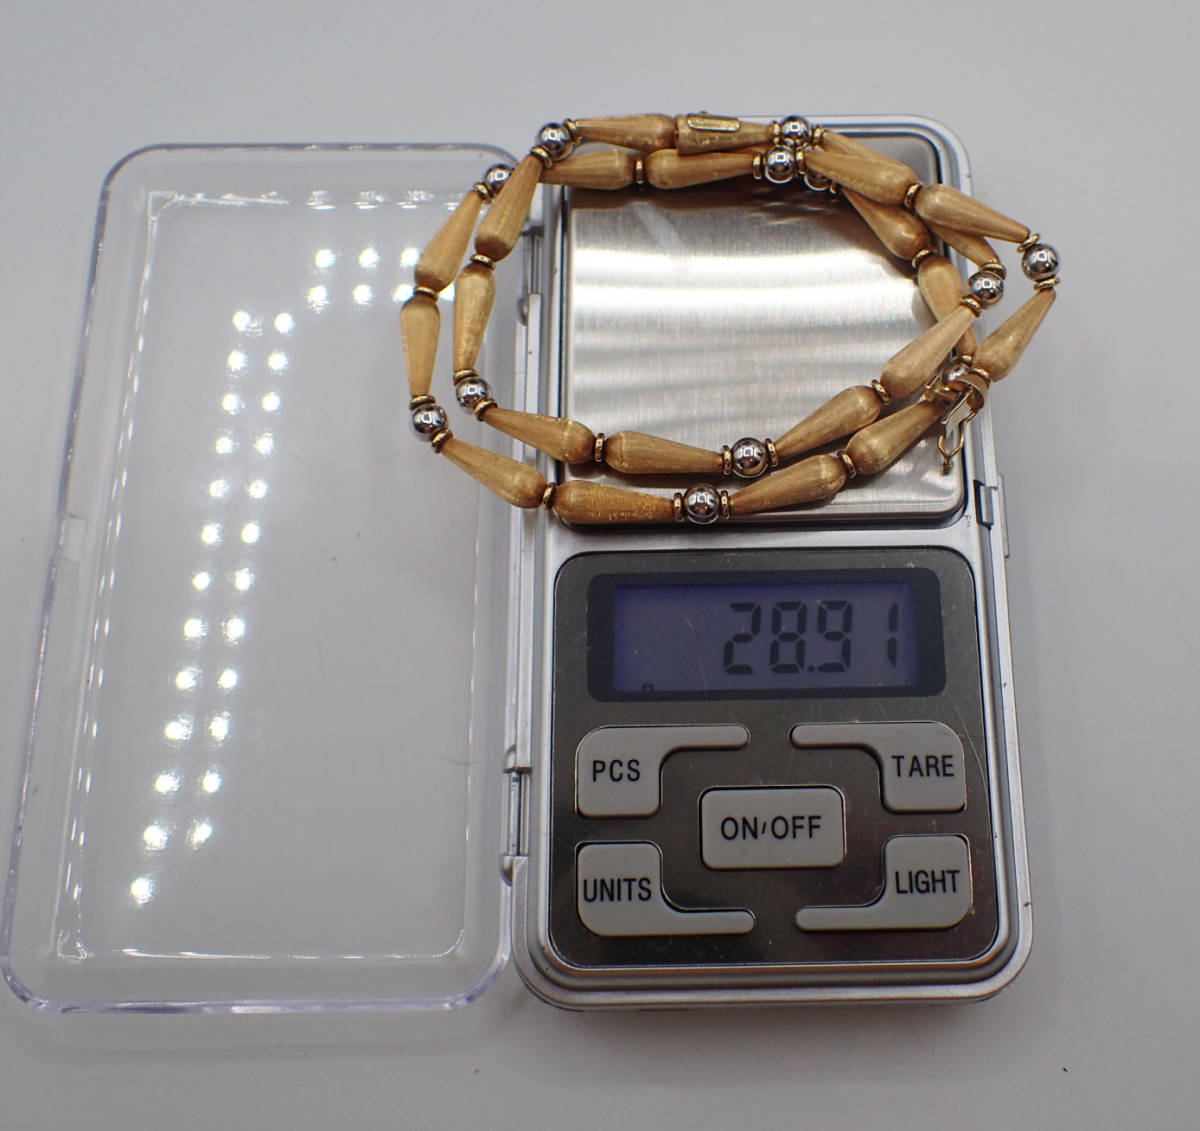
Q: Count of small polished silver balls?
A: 12